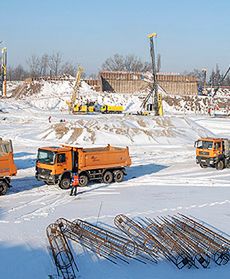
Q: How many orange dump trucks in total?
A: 3